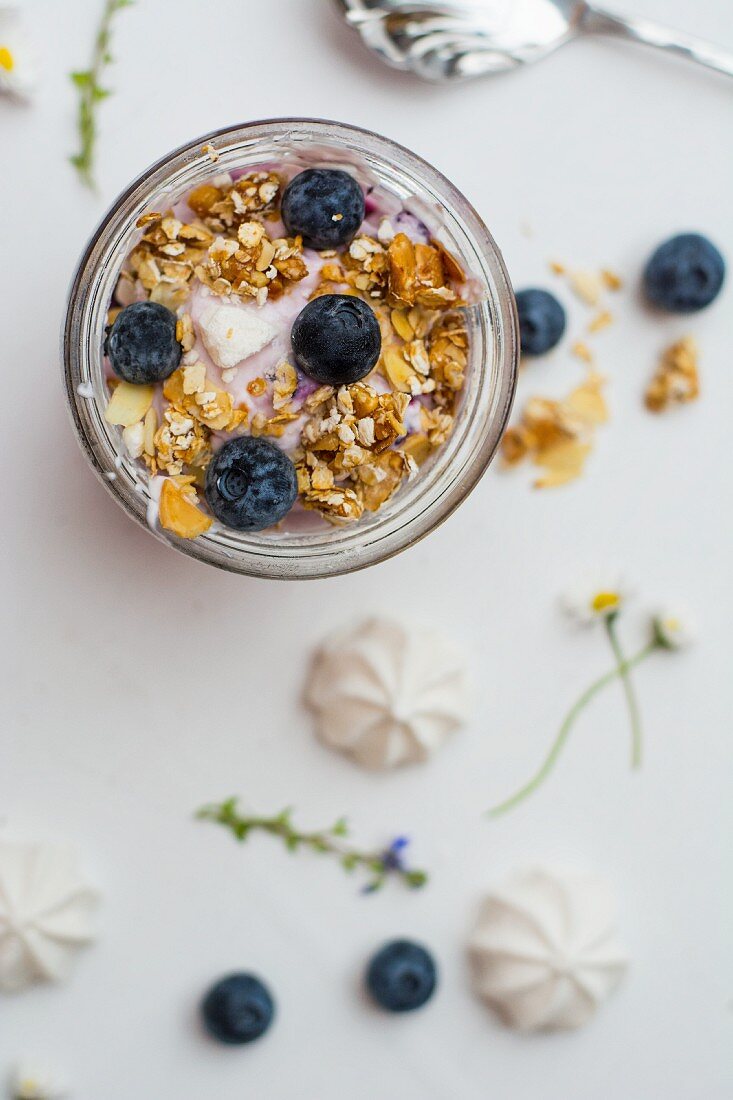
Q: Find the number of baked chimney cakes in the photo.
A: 0